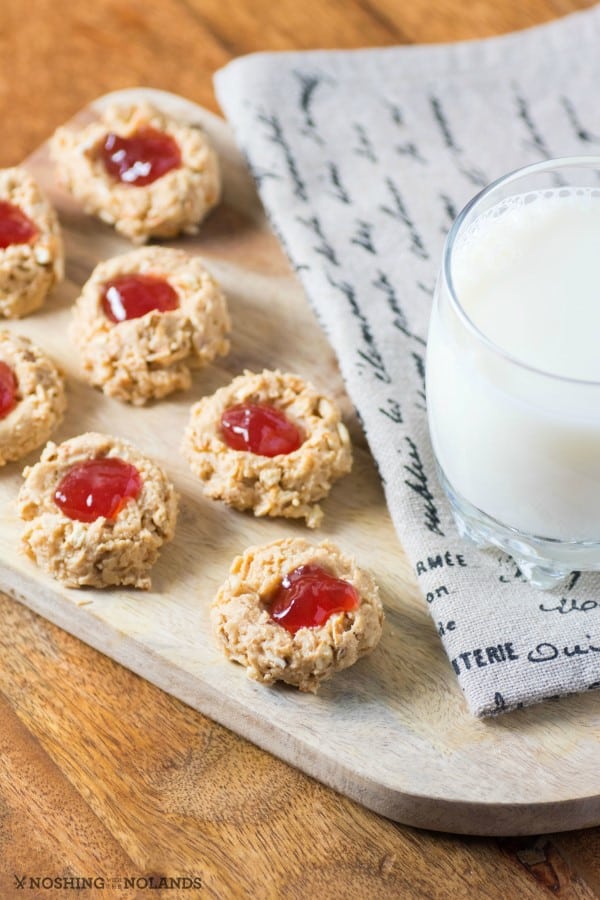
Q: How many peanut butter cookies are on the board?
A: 7